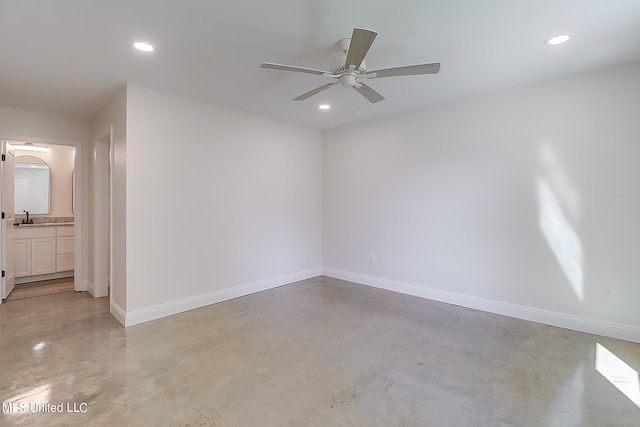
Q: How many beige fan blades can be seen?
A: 5